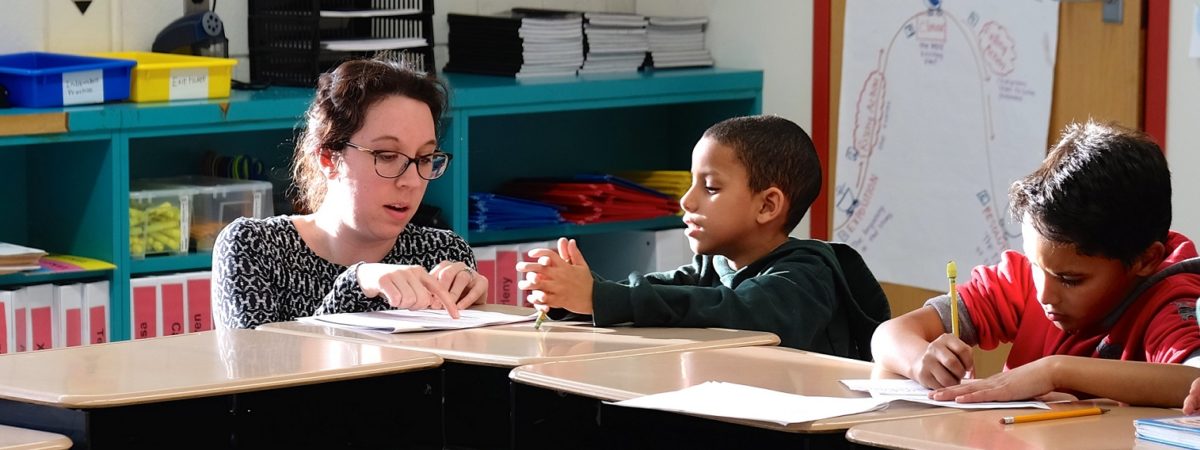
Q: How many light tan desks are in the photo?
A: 5